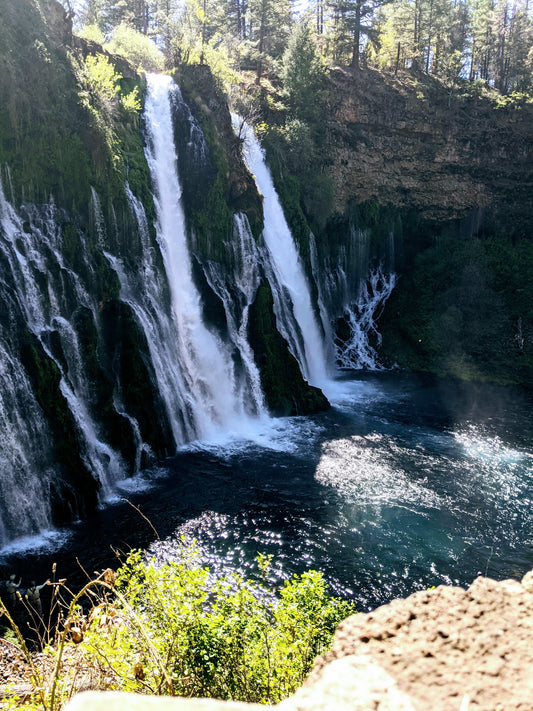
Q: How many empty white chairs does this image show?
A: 0